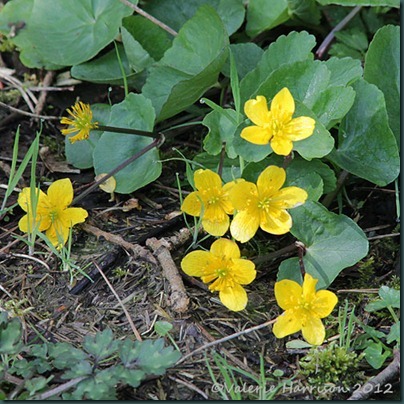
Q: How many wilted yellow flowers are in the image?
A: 1